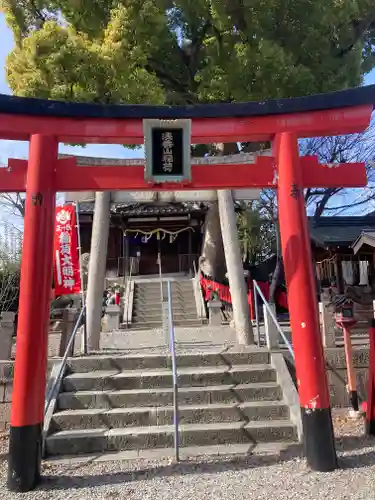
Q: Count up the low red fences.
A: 1